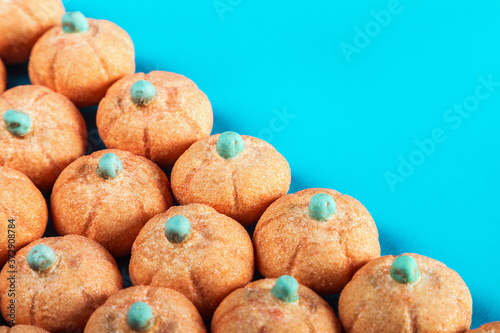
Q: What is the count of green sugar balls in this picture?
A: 11